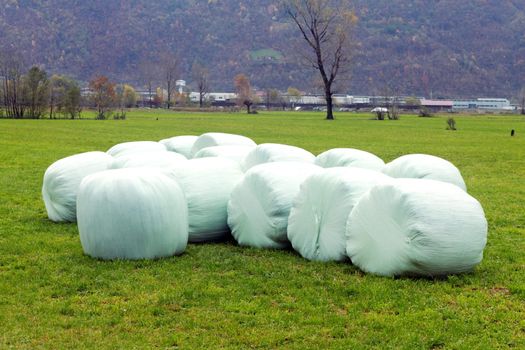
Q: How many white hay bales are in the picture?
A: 14